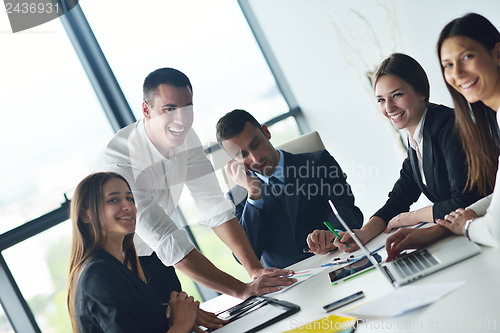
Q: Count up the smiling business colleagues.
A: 4